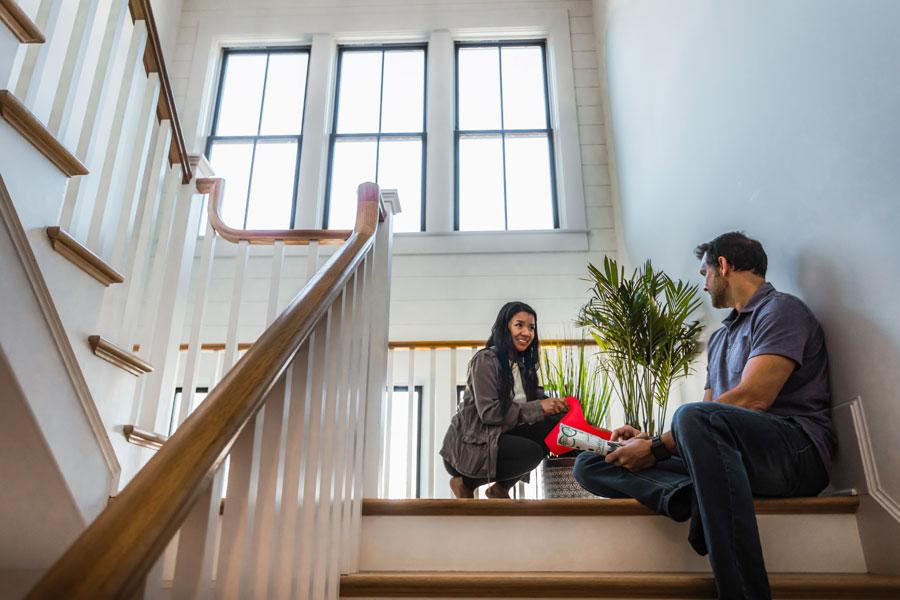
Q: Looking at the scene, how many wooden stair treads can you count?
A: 7